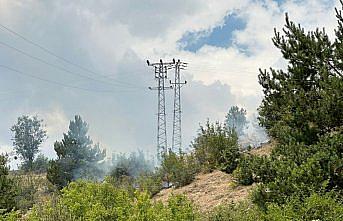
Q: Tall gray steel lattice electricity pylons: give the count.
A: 2